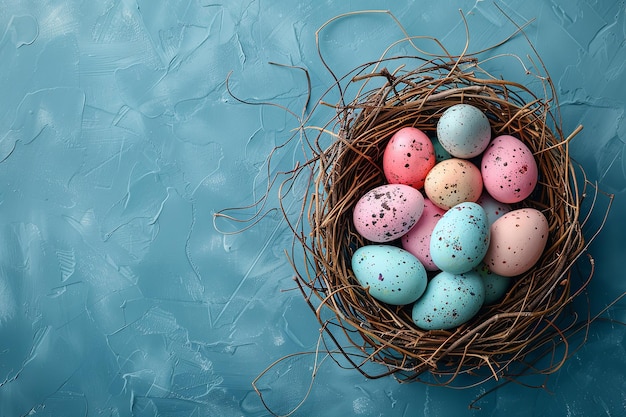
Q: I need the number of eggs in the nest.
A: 13